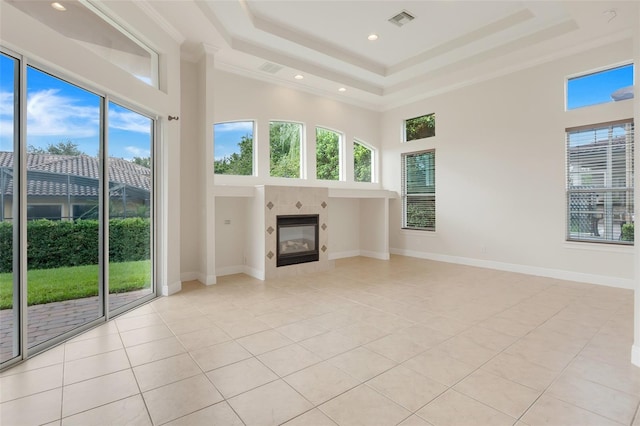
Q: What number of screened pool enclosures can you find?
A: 1